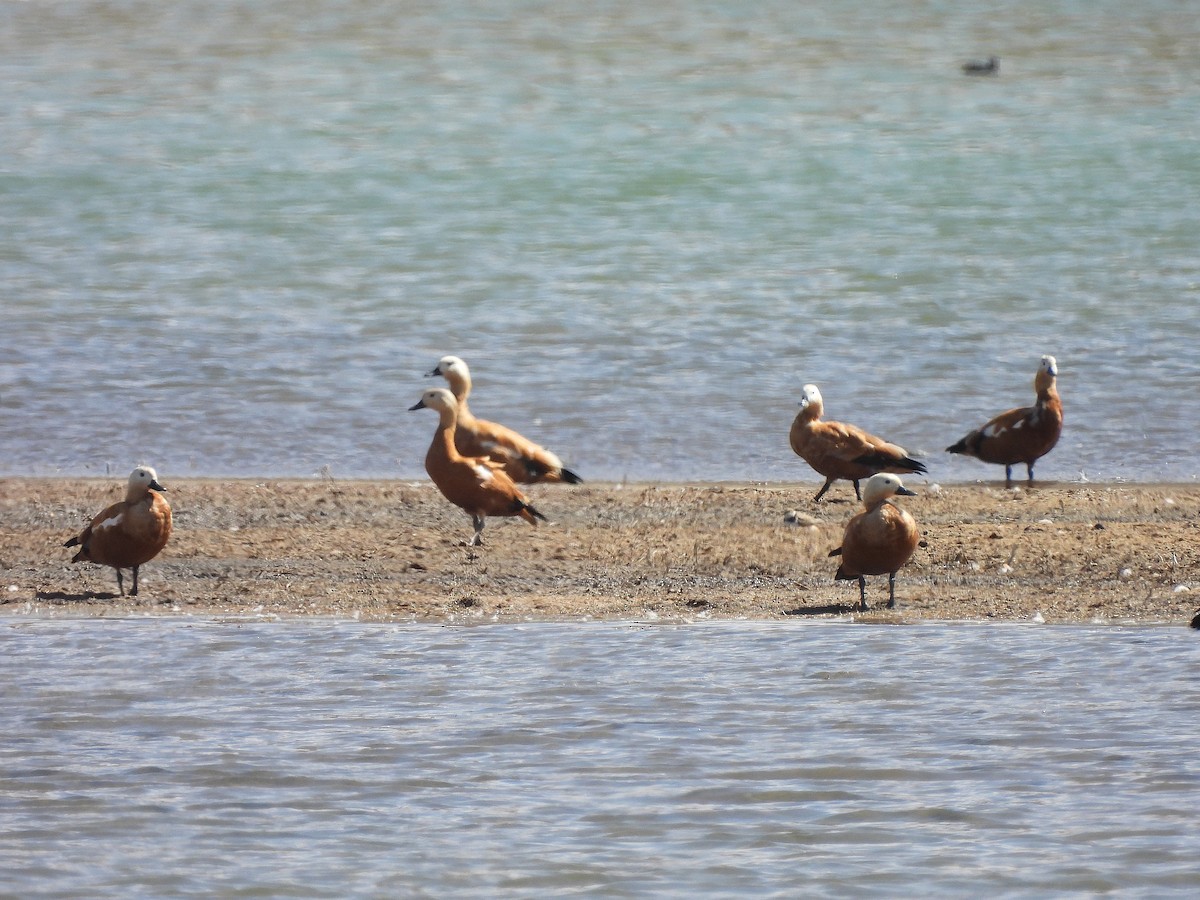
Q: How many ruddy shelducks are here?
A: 6